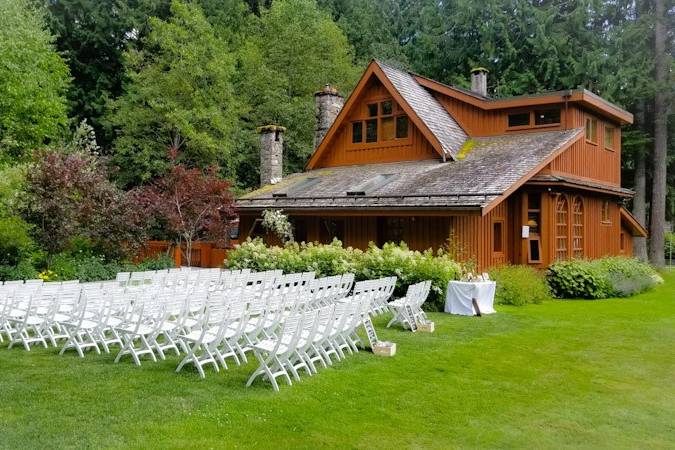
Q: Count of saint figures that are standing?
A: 0